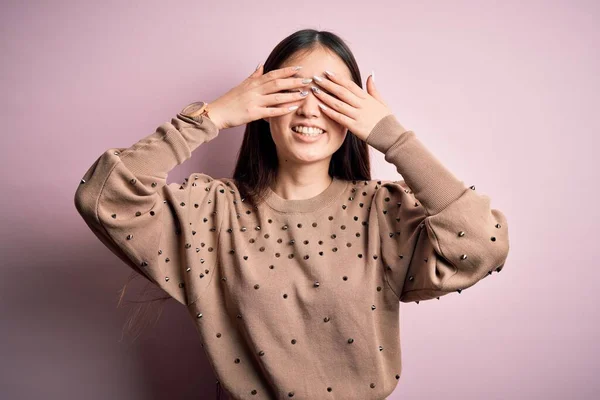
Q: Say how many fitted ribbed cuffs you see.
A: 2